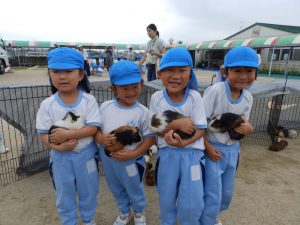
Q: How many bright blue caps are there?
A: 4